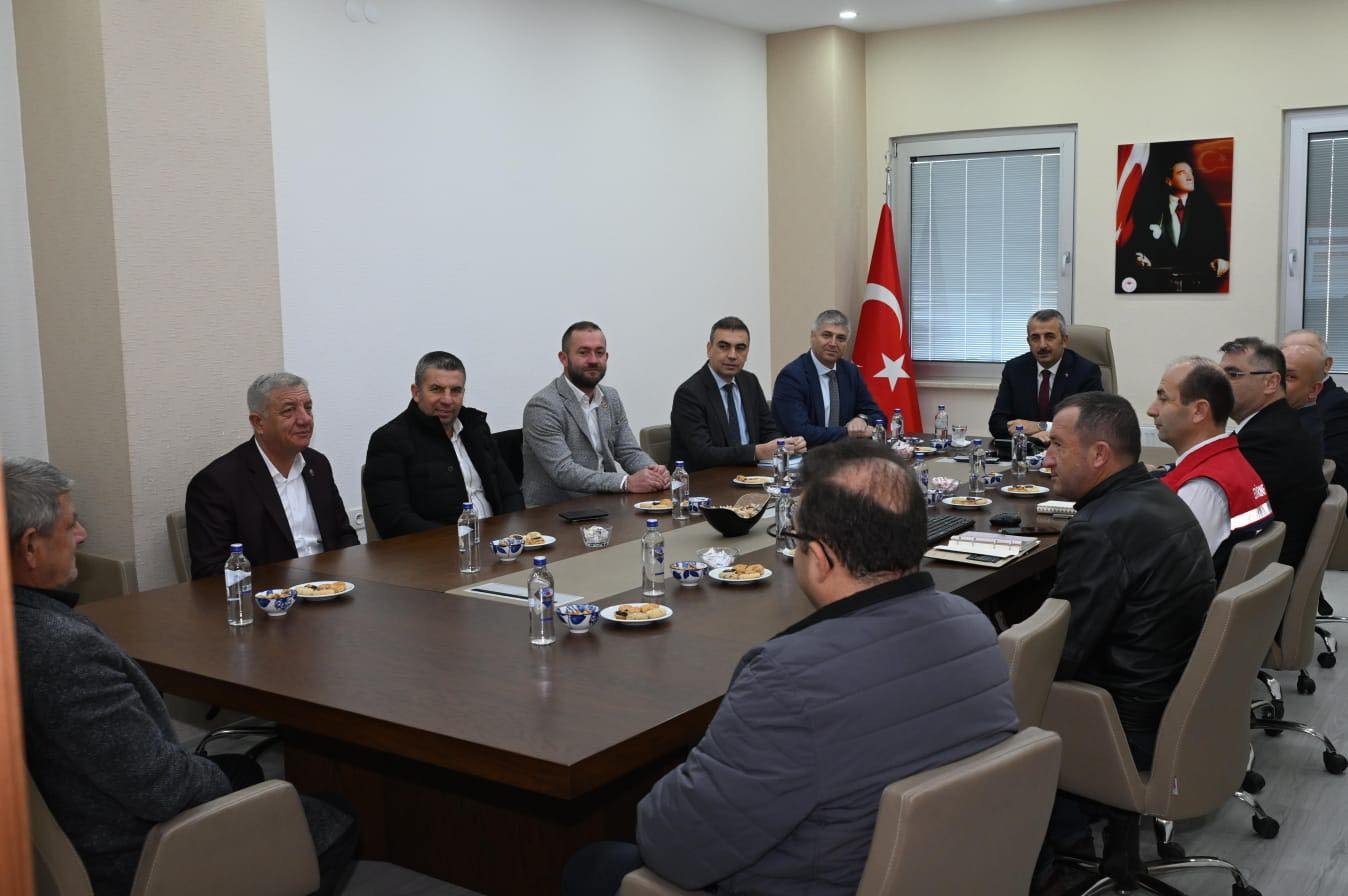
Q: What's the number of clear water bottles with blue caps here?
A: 13